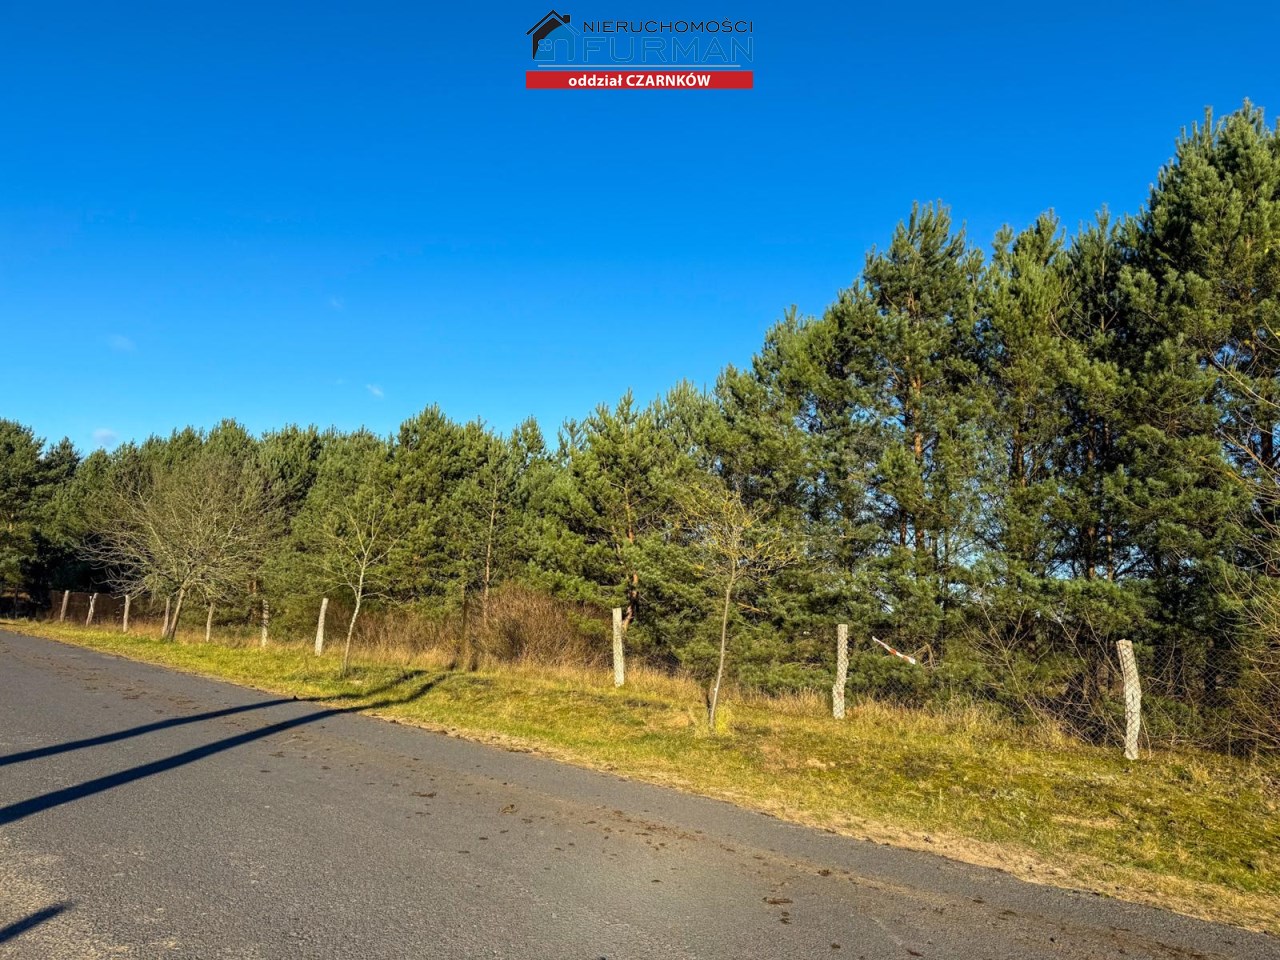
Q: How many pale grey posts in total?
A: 10